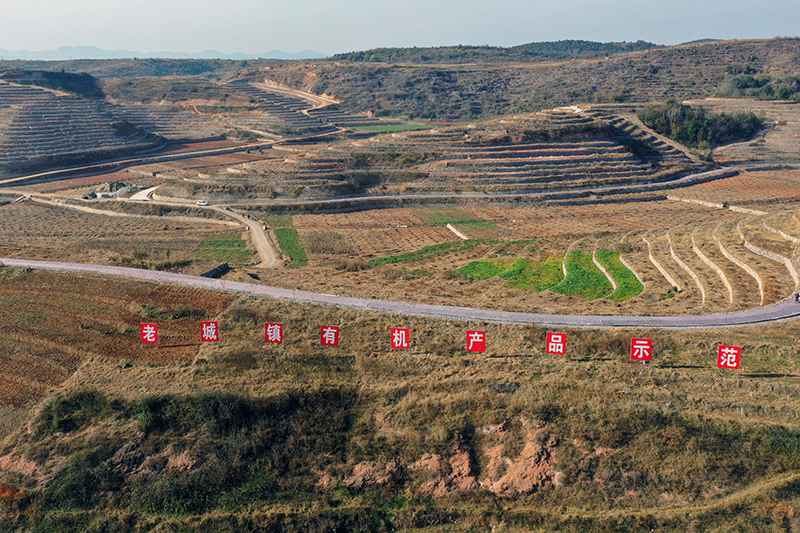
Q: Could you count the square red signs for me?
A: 9